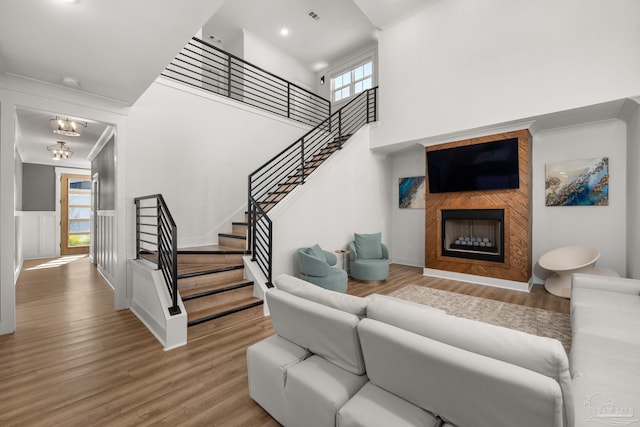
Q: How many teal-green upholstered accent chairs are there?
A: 2